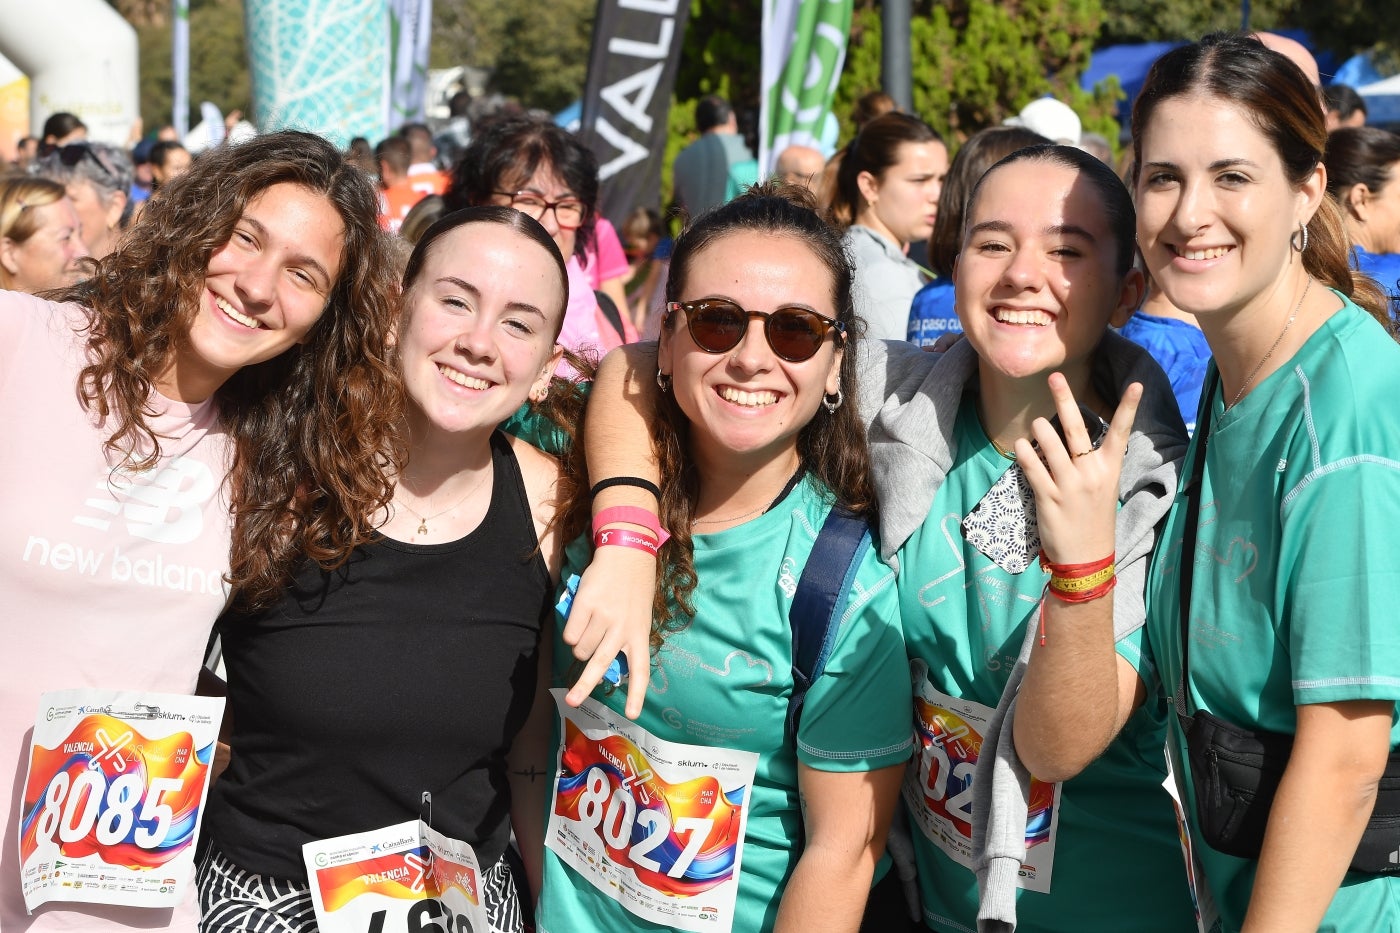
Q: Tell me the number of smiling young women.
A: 5